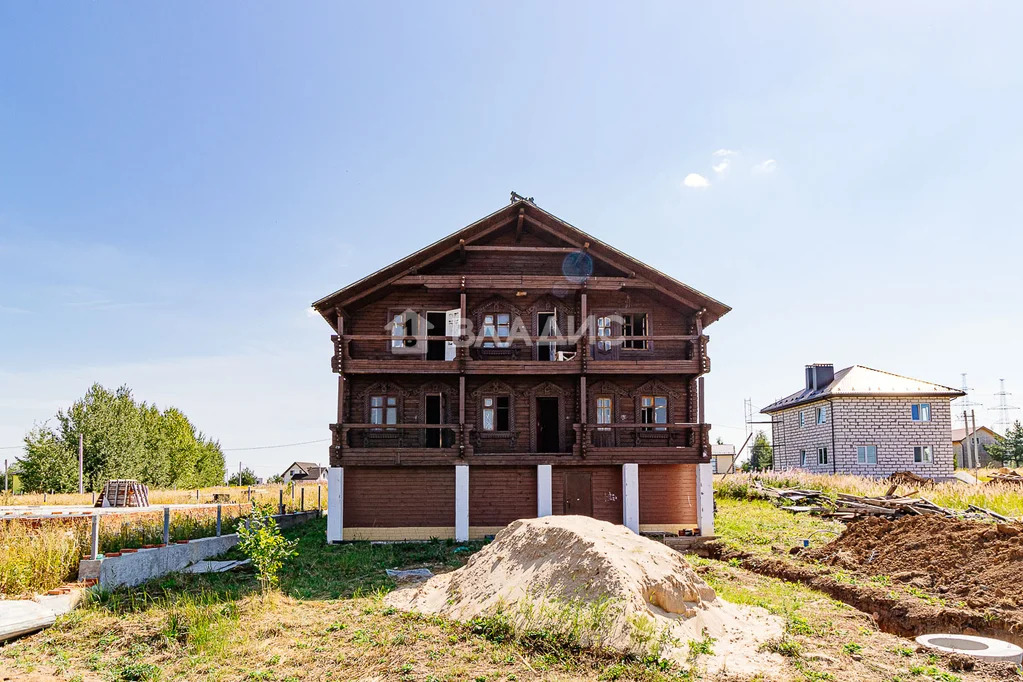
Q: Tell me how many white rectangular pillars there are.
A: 5